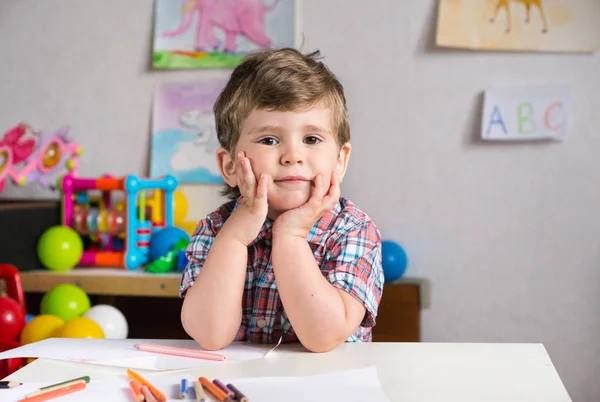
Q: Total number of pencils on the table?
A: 12